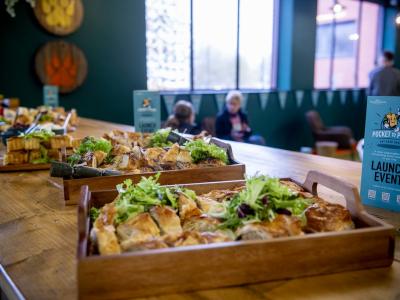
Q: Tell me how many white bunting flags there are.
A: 11